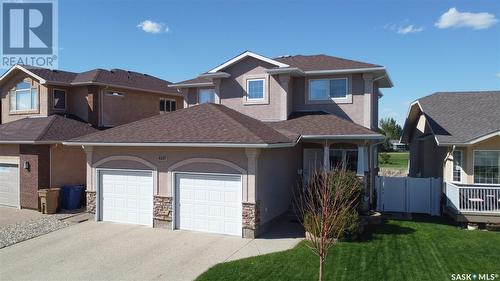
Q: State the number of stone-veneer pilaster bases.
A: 3